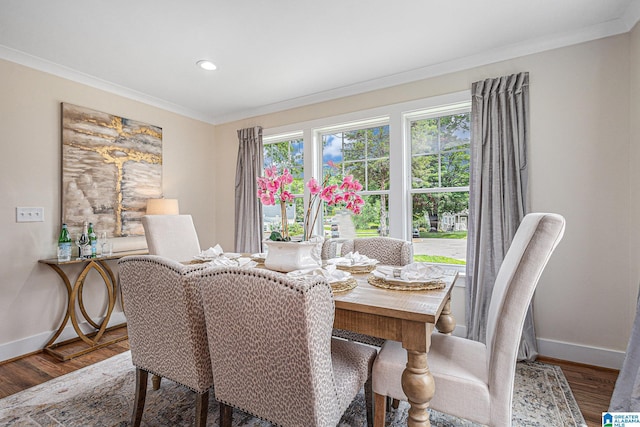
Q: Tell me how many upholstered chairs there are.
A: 6